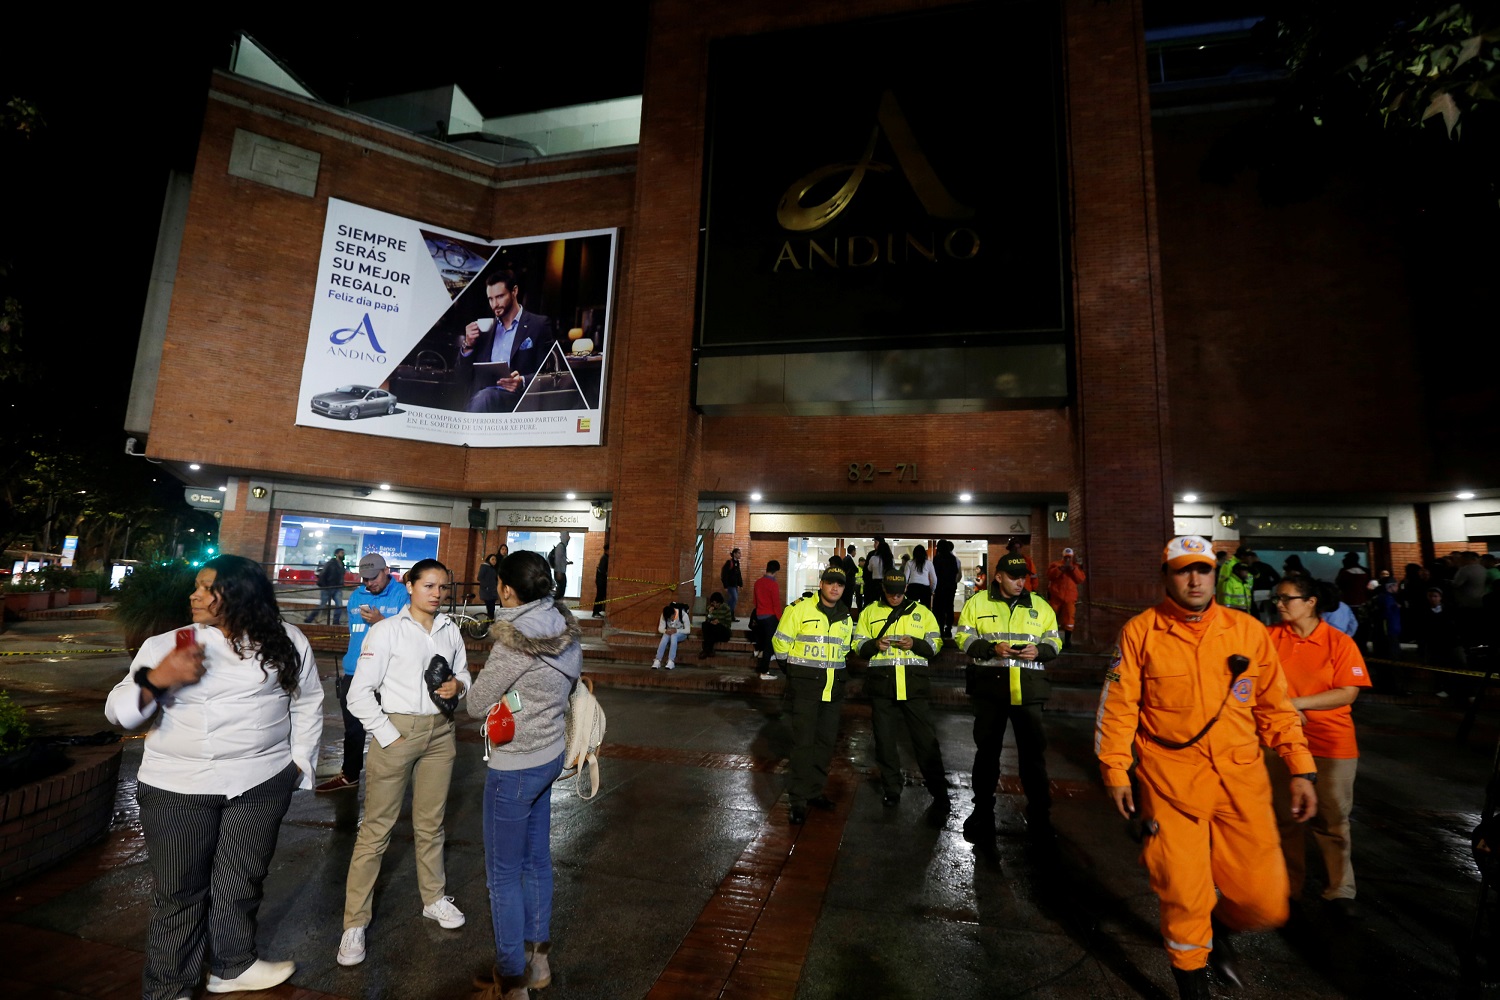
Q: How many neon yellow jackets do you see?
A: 6